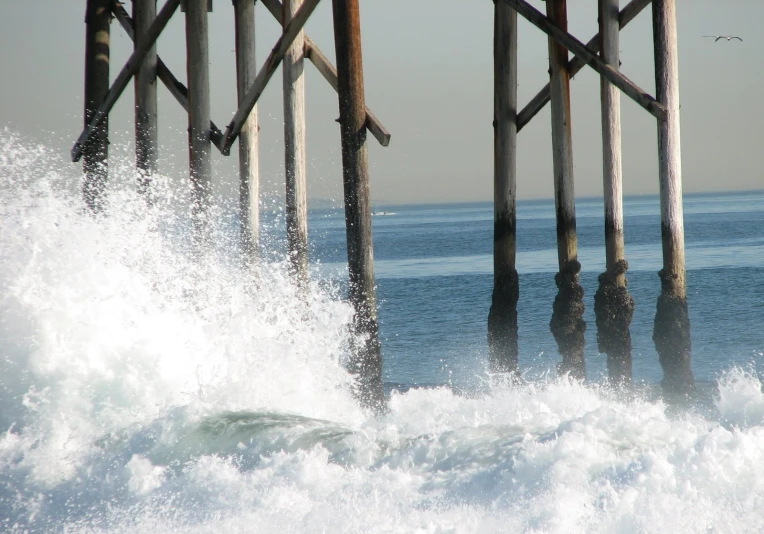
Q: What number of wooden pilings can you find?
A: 10